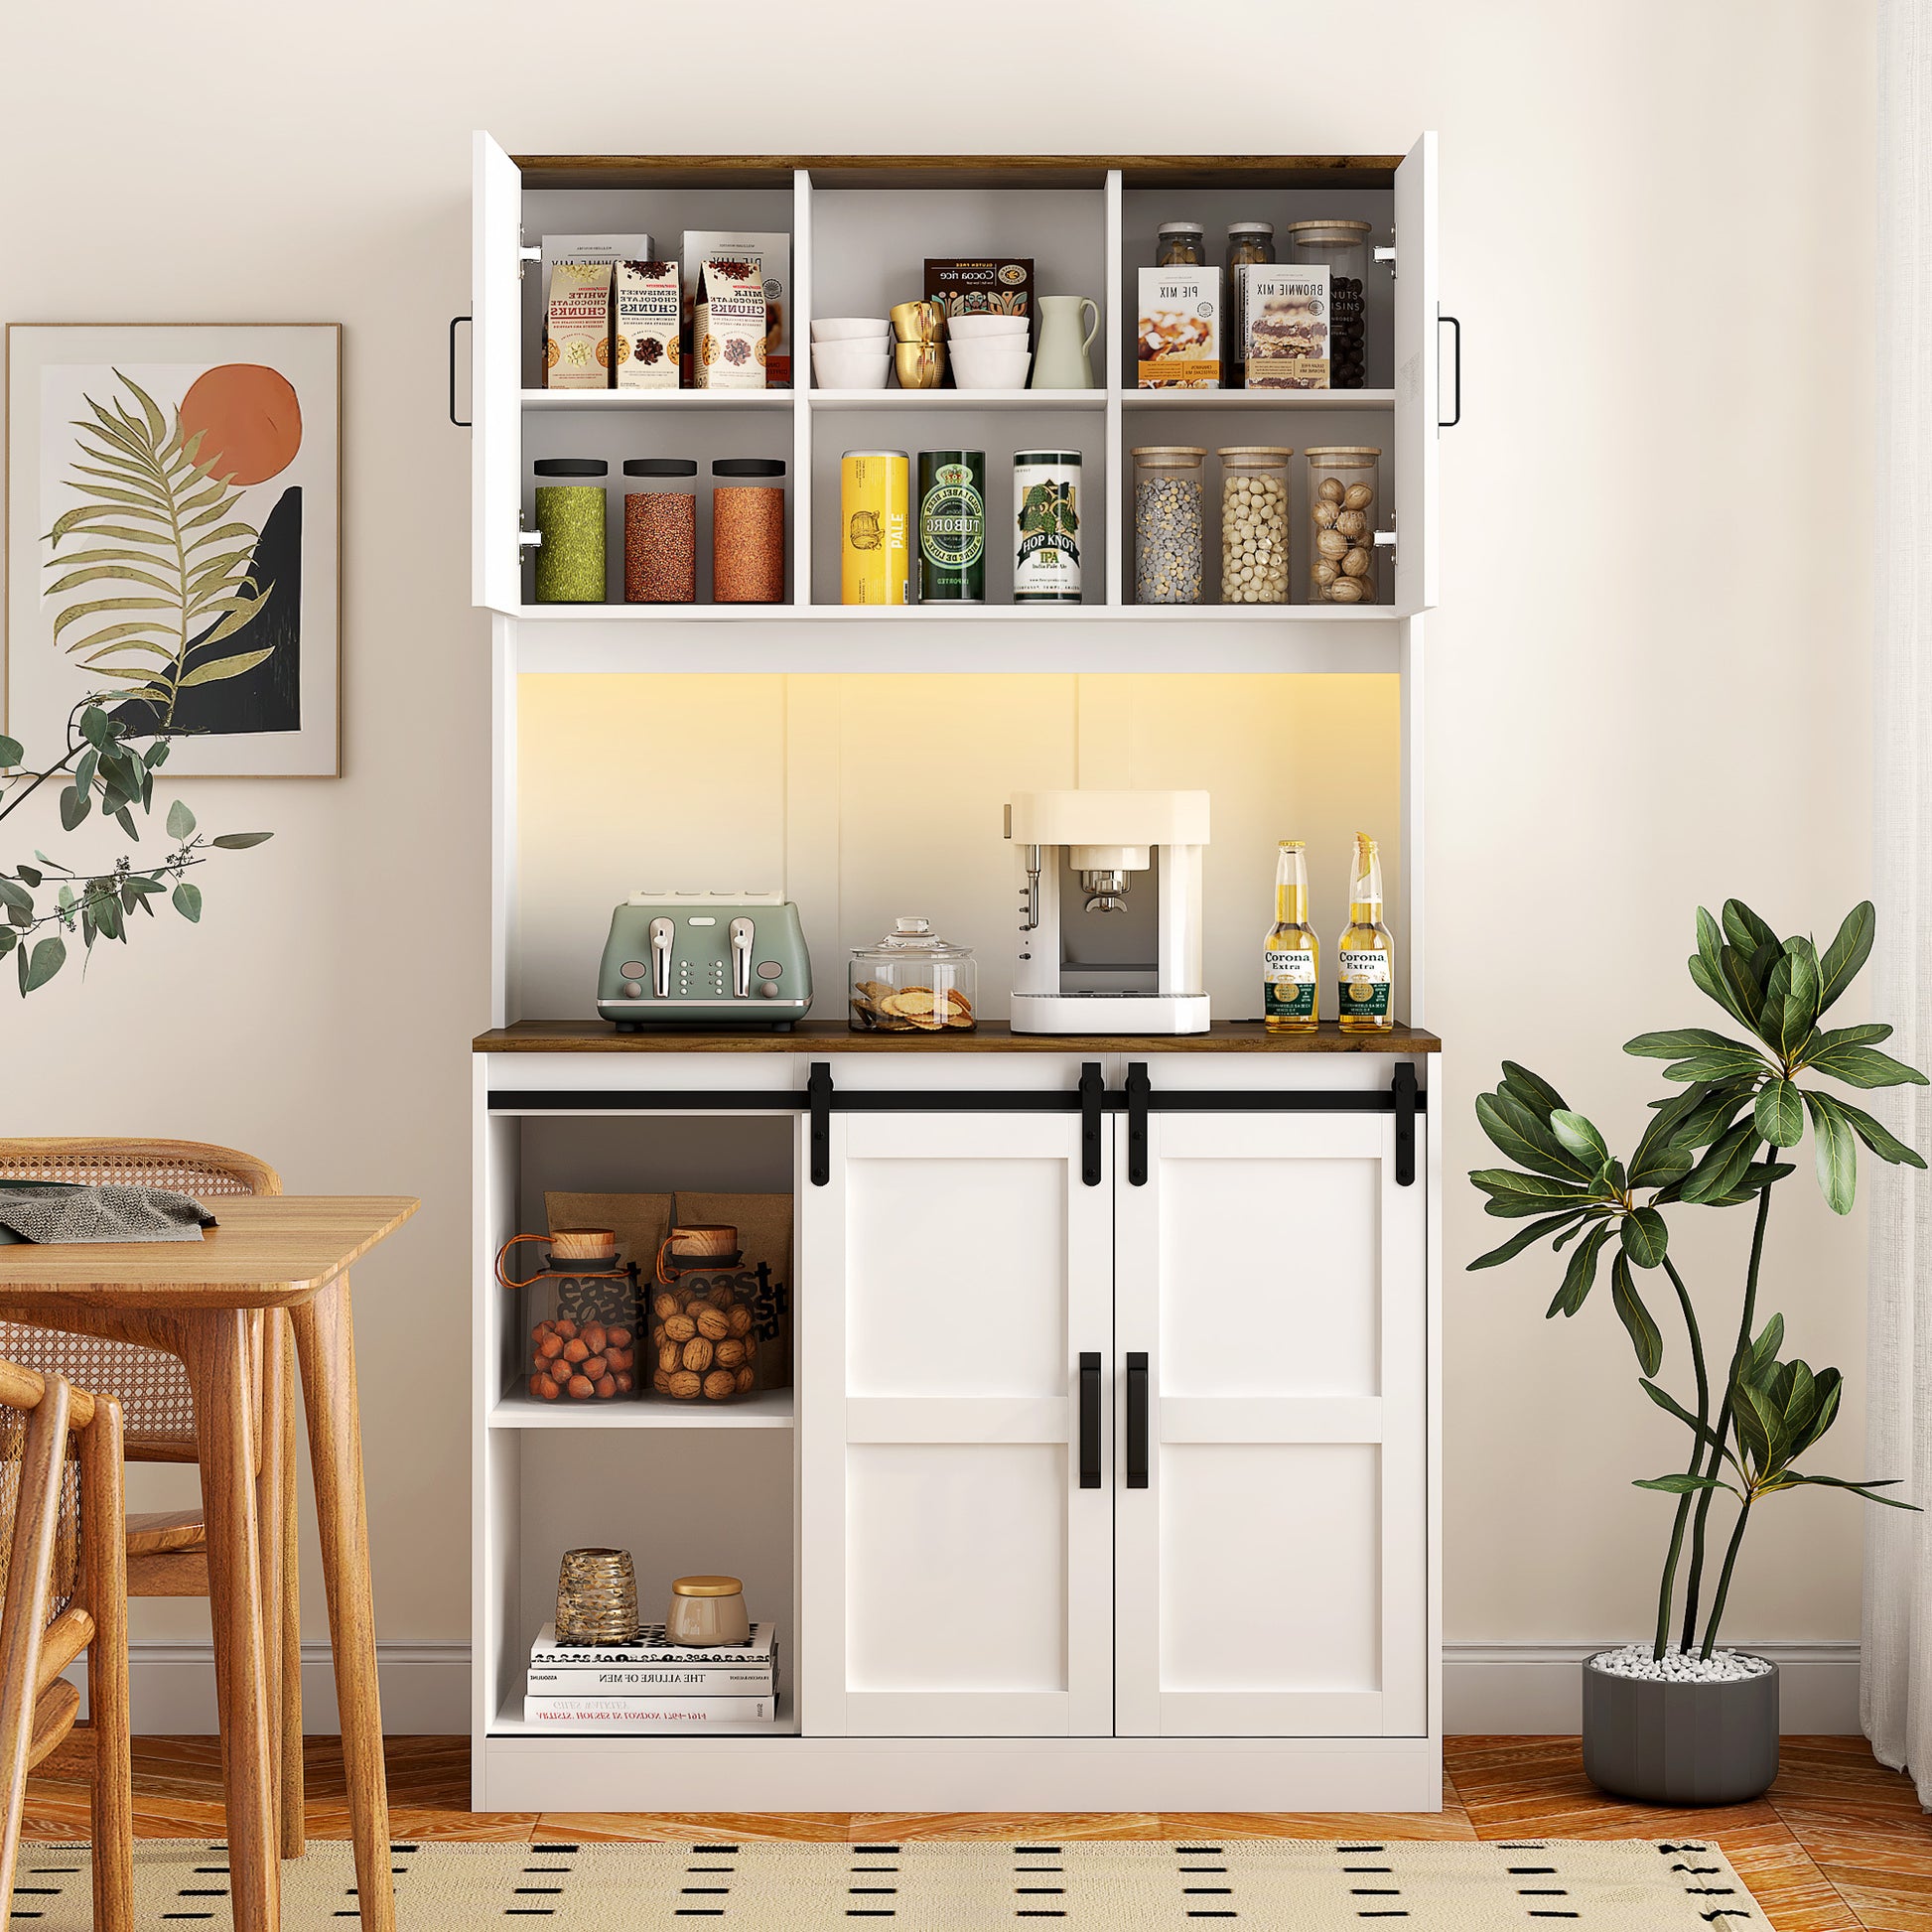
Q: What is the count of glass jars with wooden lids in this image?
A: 6